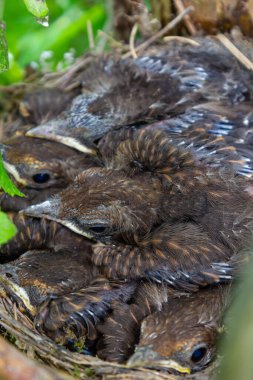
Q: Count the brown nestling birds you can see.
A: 5